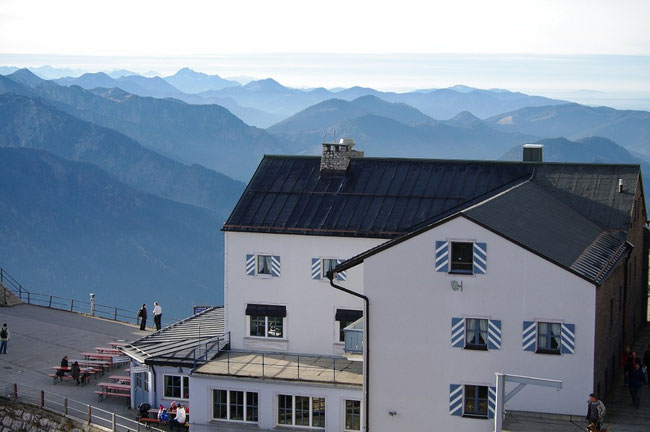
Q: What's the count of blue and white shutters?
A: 12